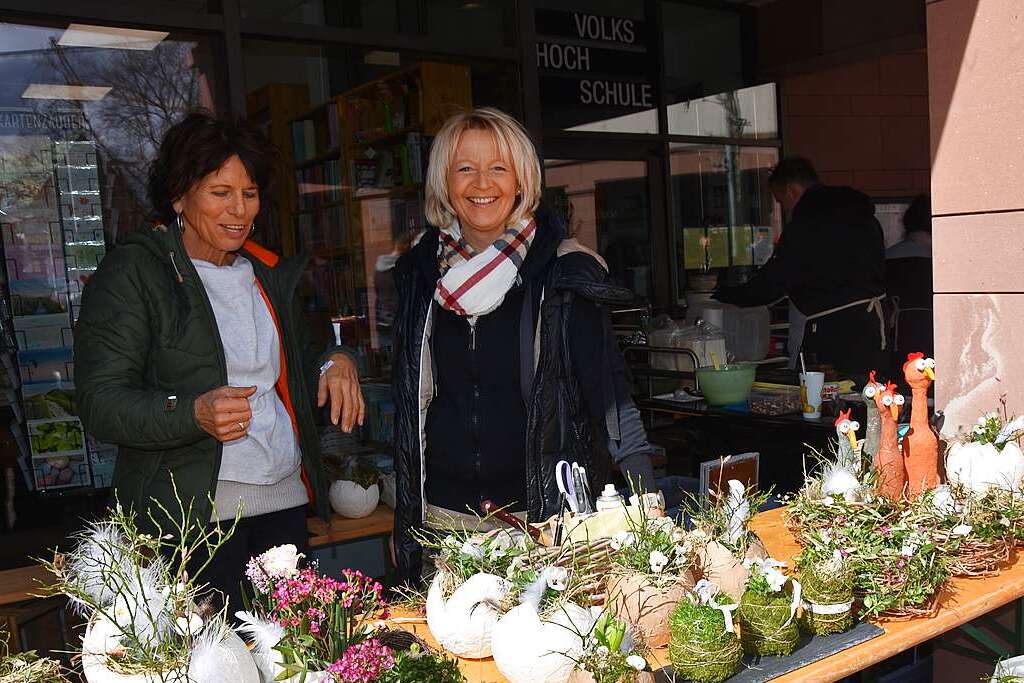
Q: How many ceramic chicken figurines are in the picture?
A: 4